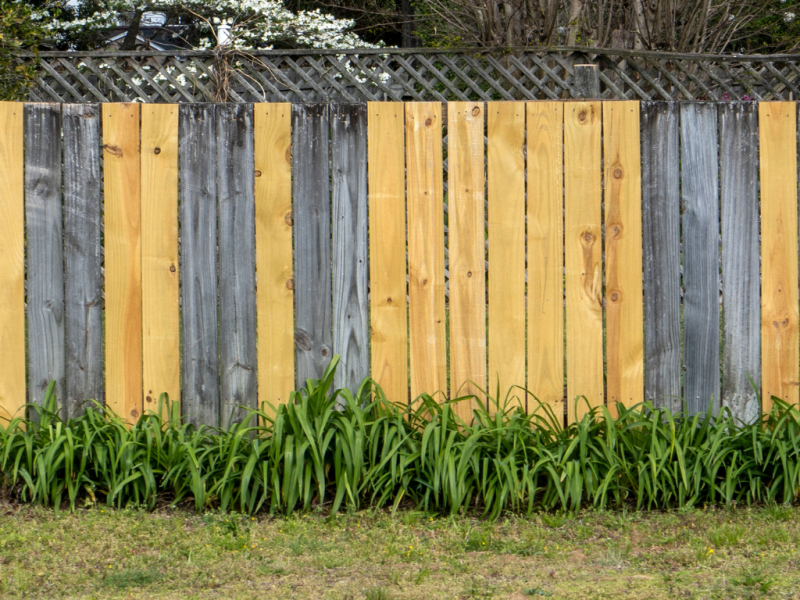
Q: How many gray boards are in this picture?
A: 9